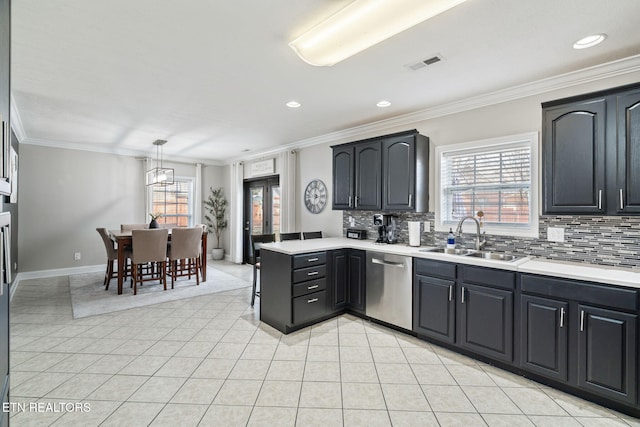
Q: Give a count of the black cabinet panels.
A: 11